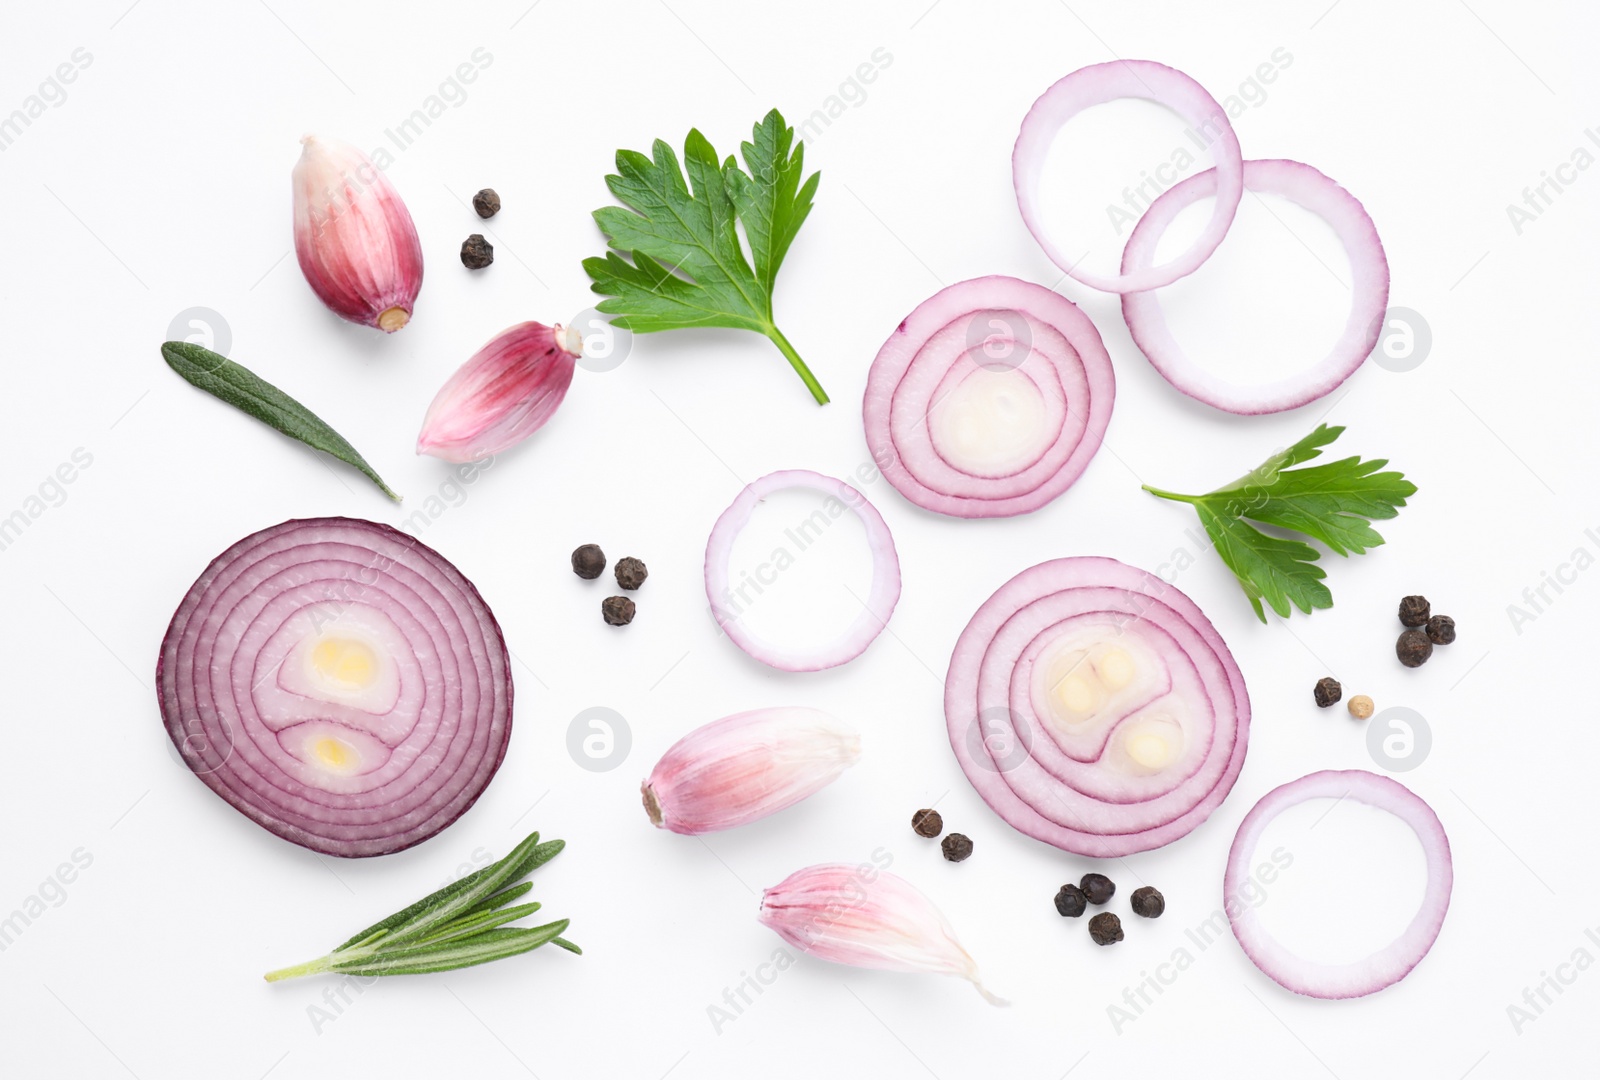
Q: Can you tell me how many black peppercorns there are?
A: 15